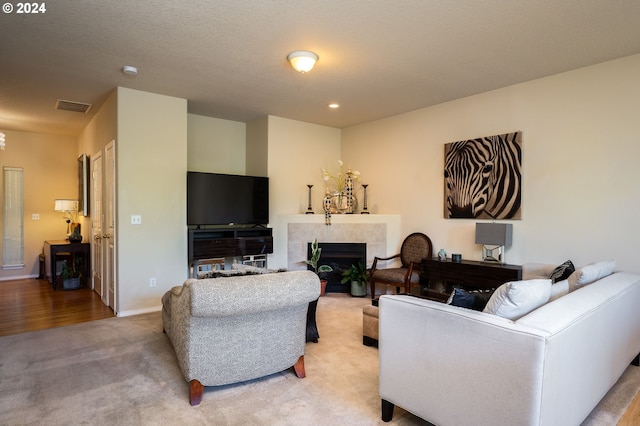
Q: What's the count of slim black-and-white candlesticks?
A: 2